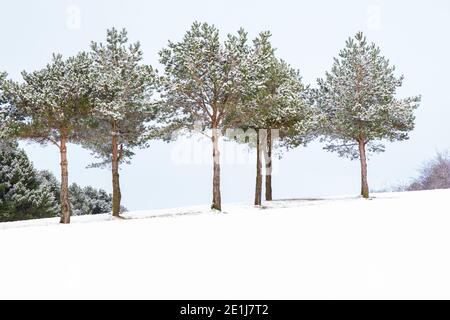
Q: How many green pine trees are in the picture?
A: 6